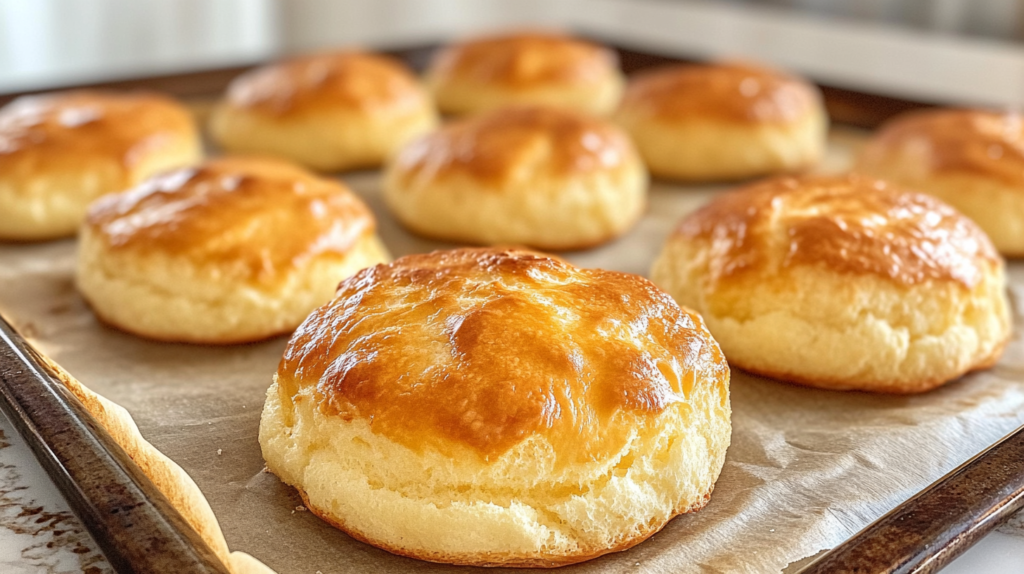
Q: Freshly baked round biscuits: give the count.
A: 9